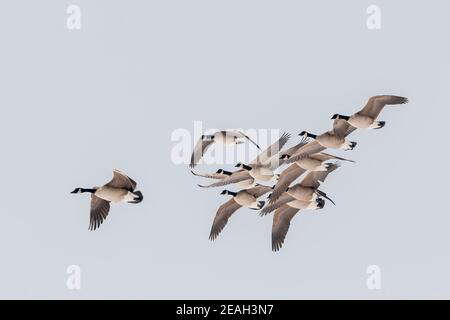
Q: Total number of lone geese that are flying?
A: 1